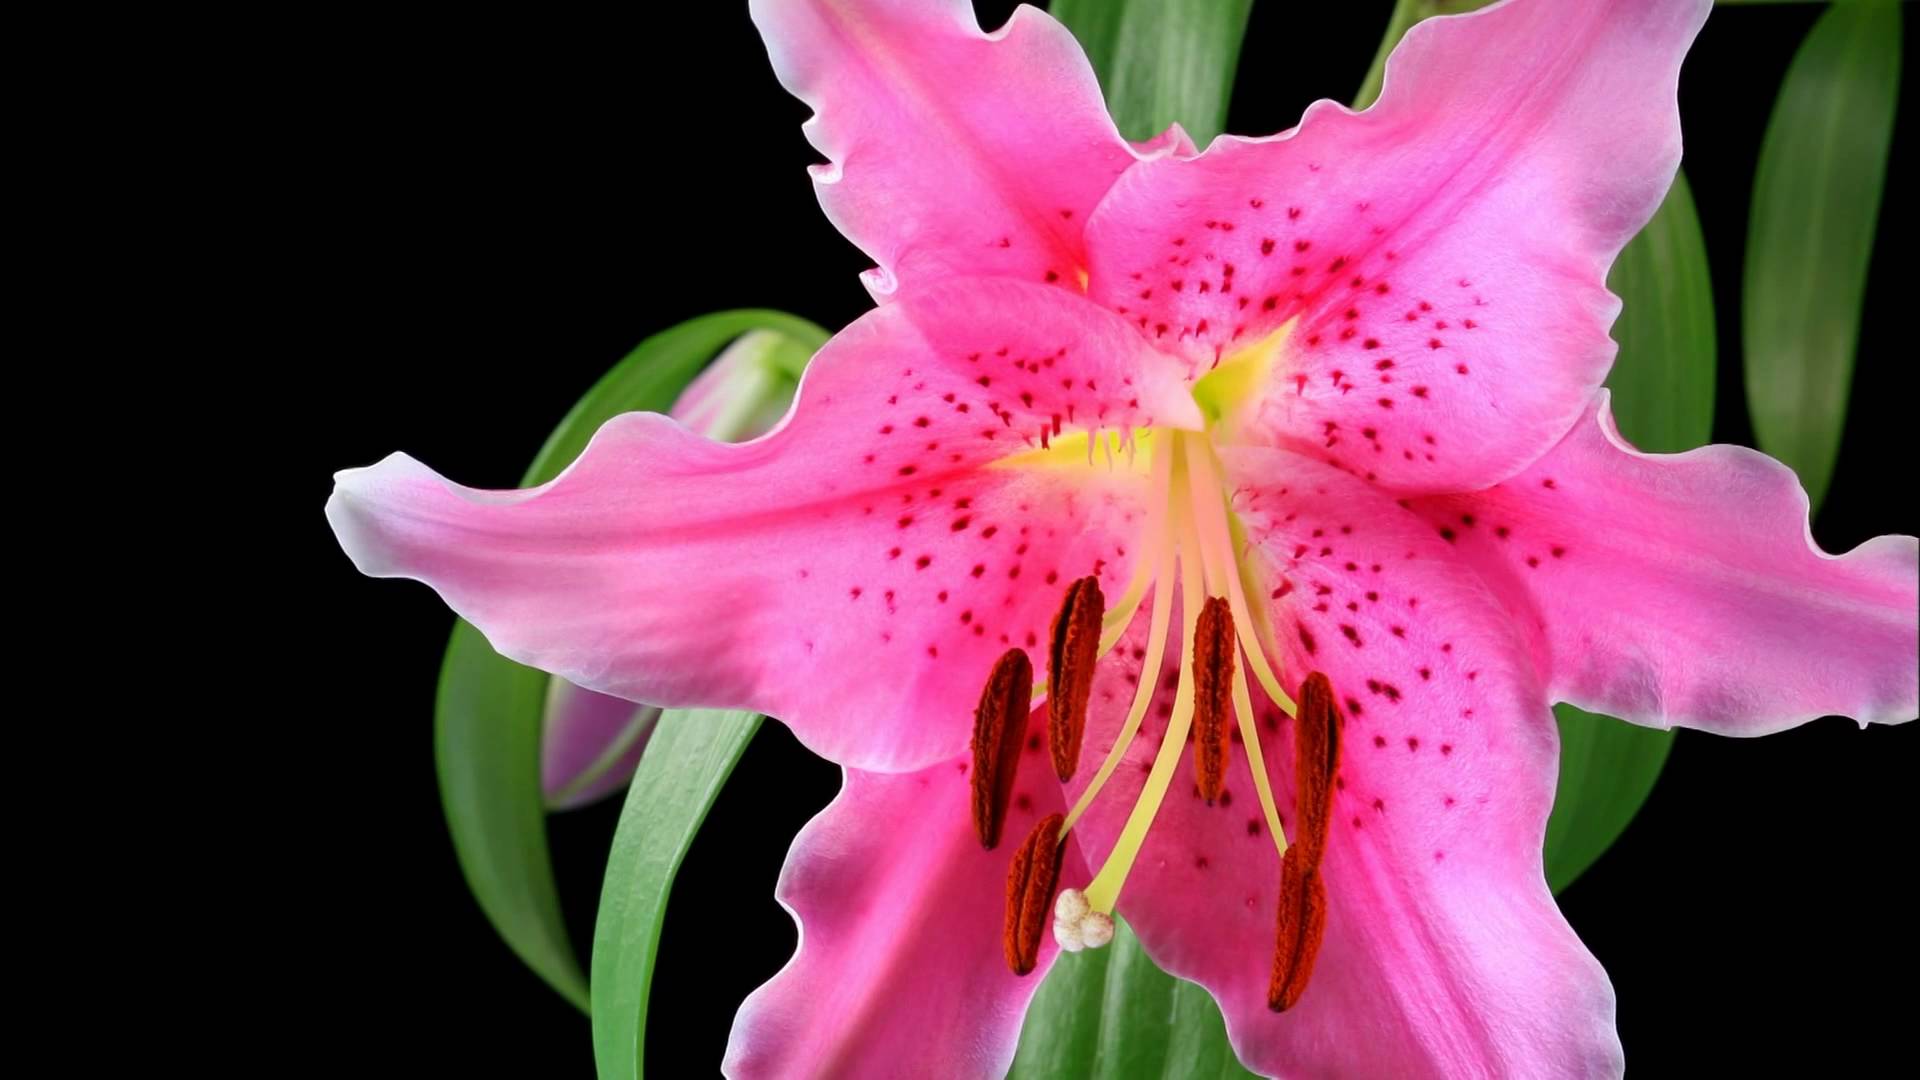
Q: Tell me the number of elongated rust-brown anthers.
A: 6